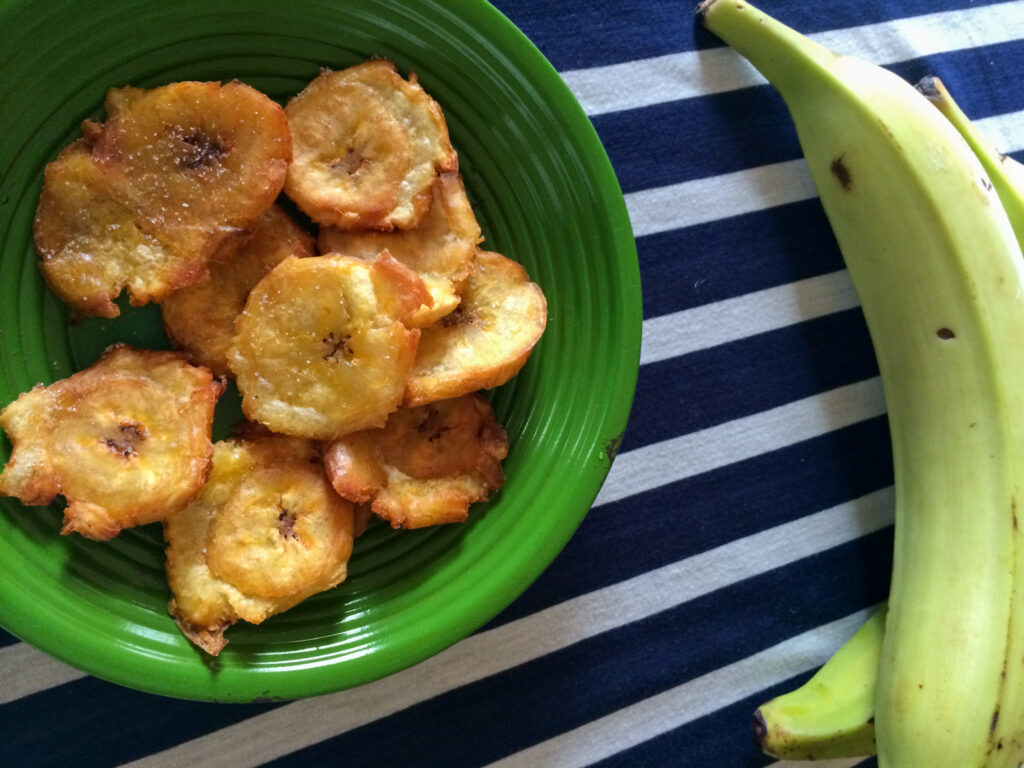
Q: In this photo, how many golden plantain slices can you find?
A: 9